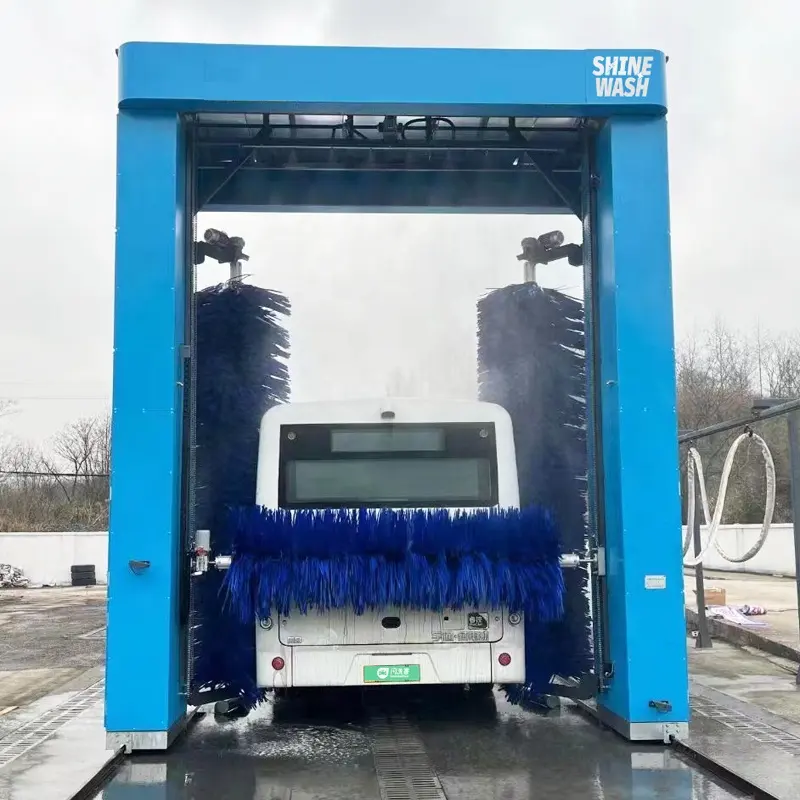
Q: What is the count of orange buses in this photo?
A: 0